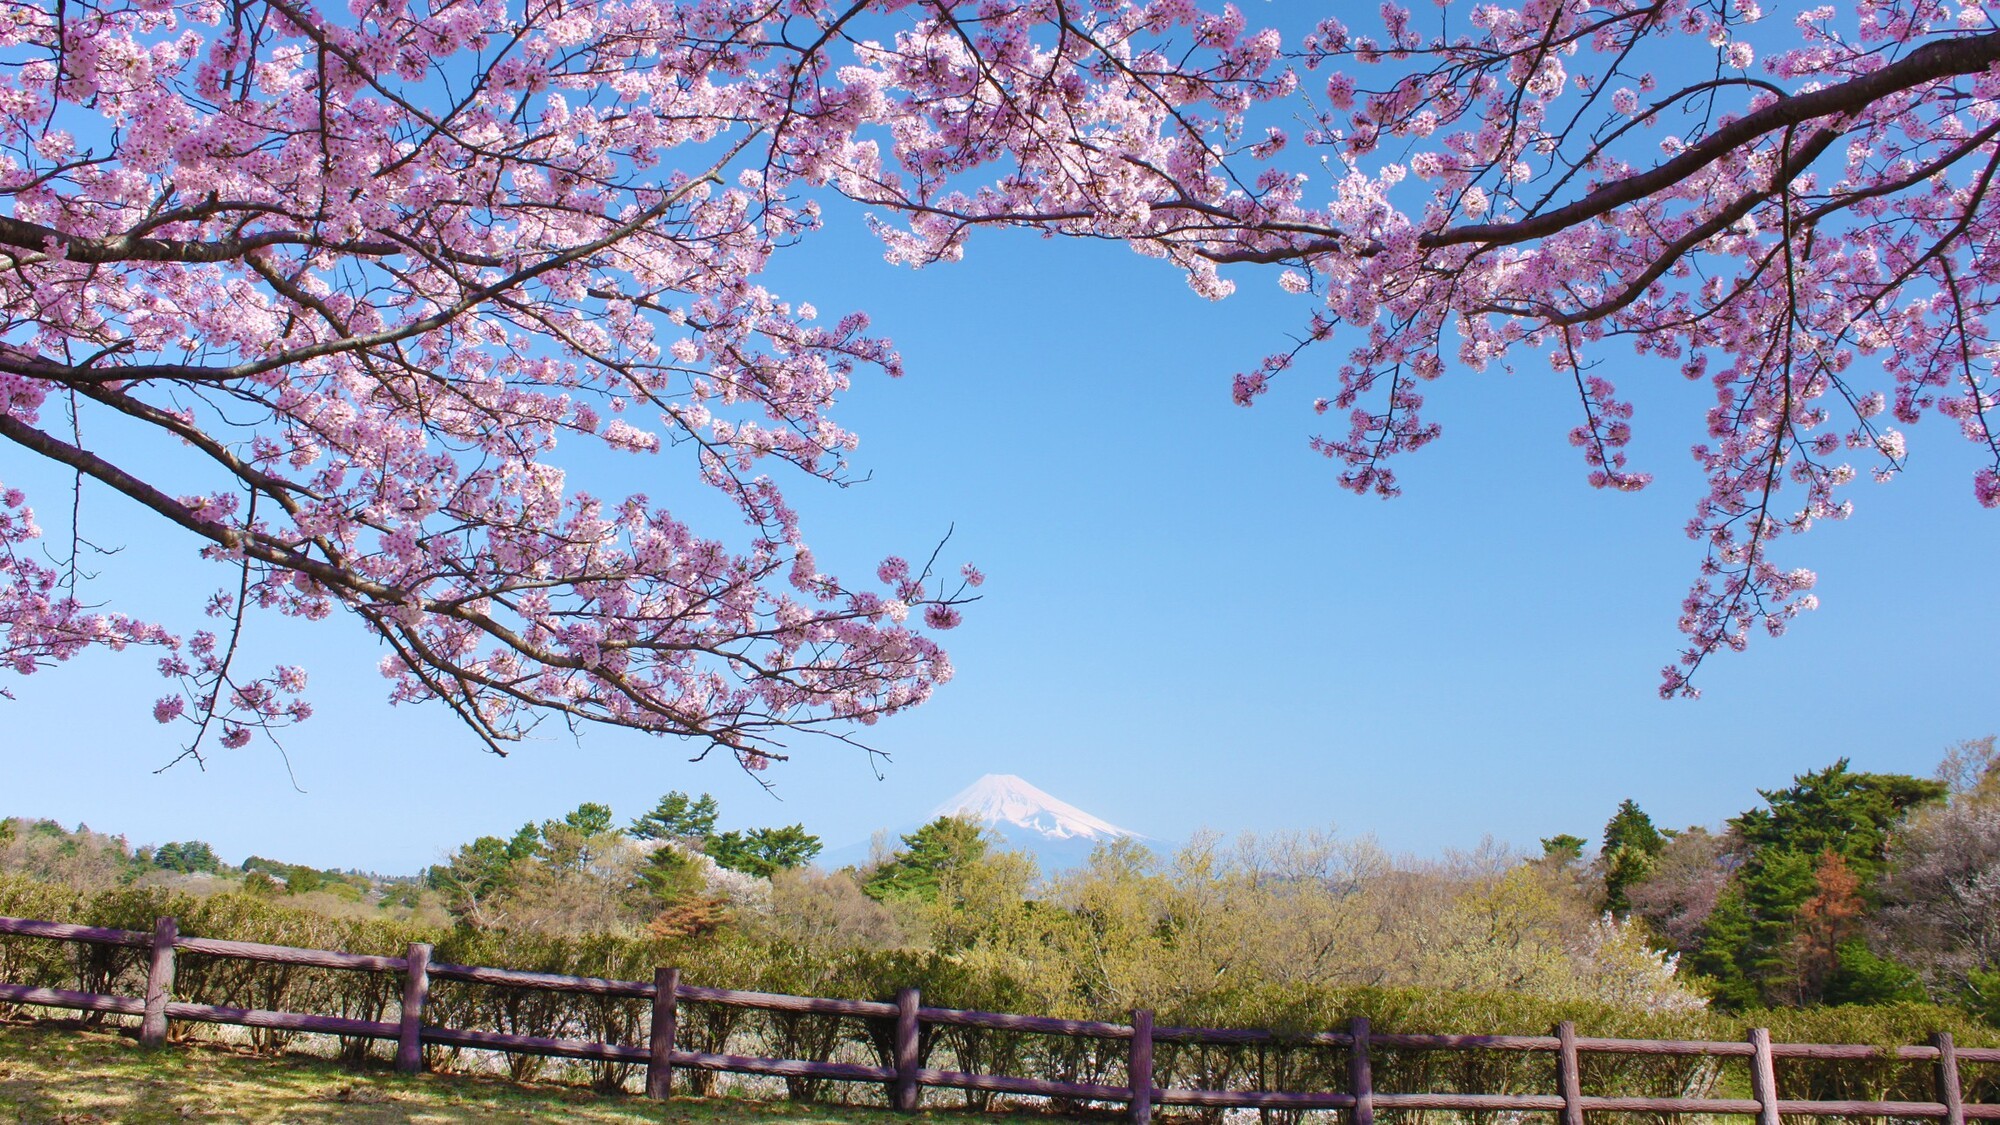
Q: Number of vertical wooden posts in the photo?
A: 9